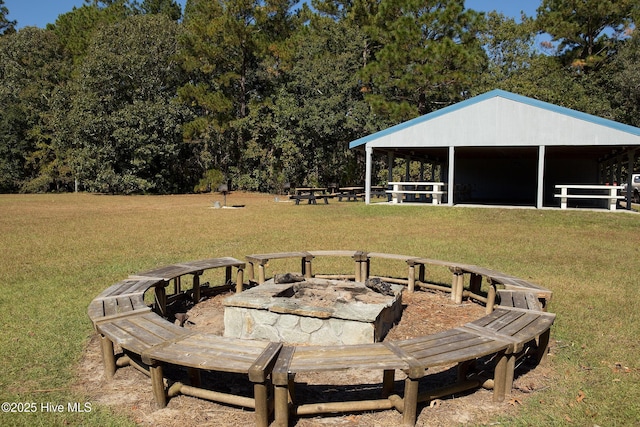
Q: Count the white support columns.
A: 3